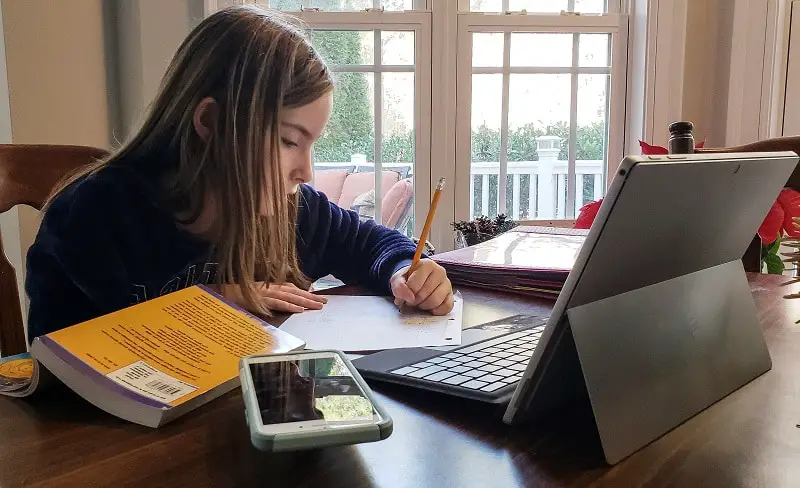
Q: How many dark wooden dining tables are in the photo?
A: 1